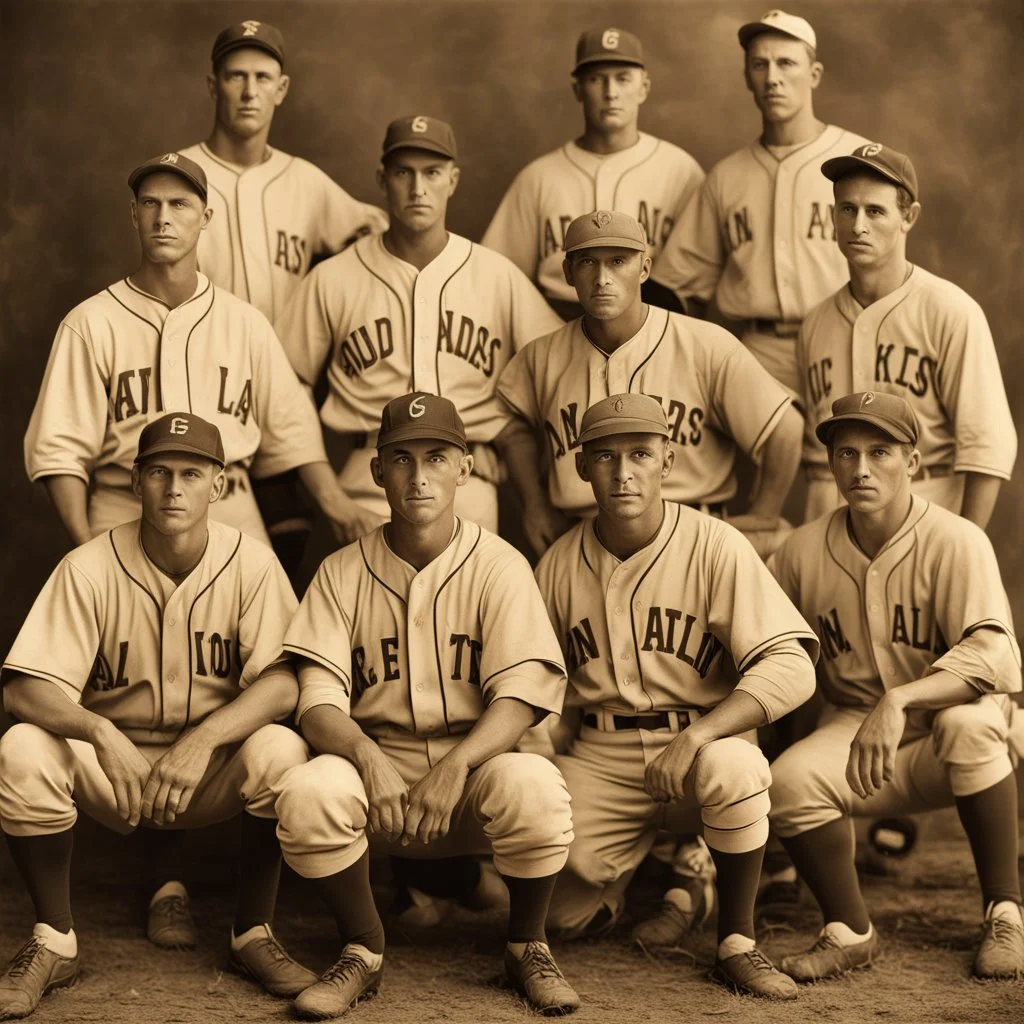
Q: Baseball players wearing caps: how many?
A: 11